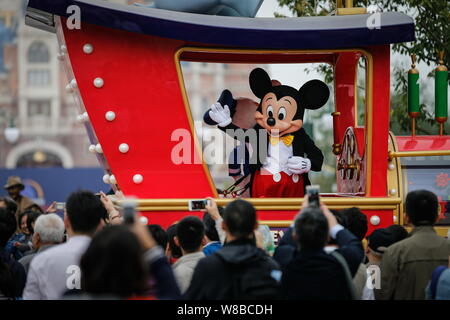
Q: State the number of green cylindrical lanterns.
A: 2